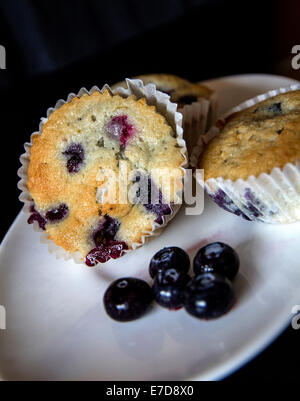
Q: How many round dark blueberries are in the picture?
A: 5